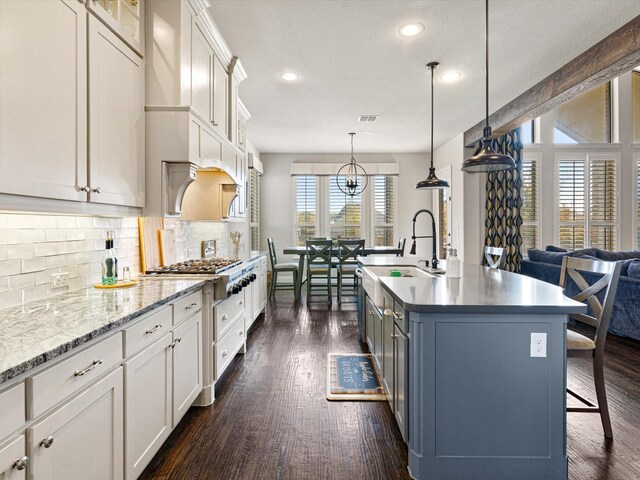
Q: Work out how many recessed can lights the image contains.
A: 3